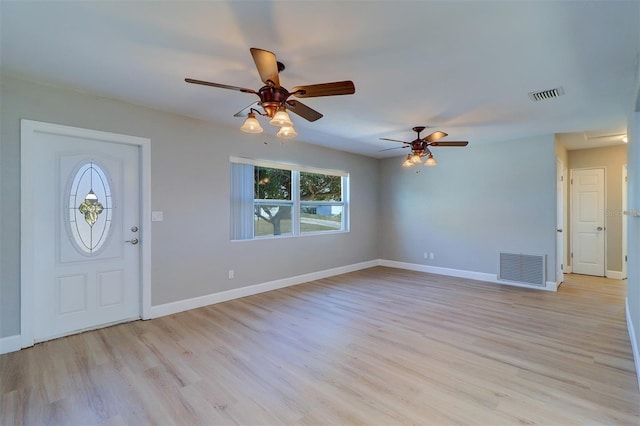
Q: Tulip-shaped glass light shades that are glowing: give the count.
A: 6